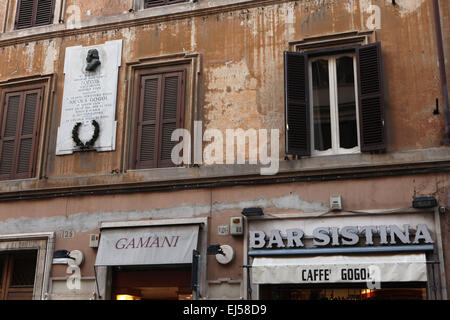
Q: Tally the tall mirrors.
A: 2